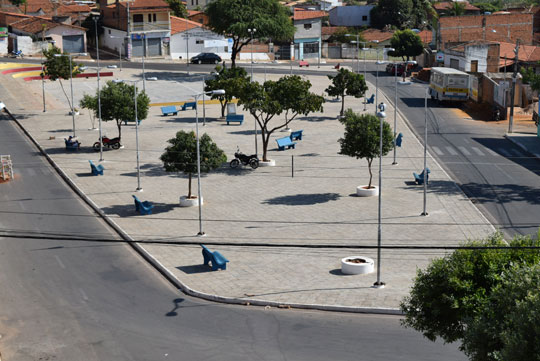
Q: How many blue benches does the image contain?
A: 13